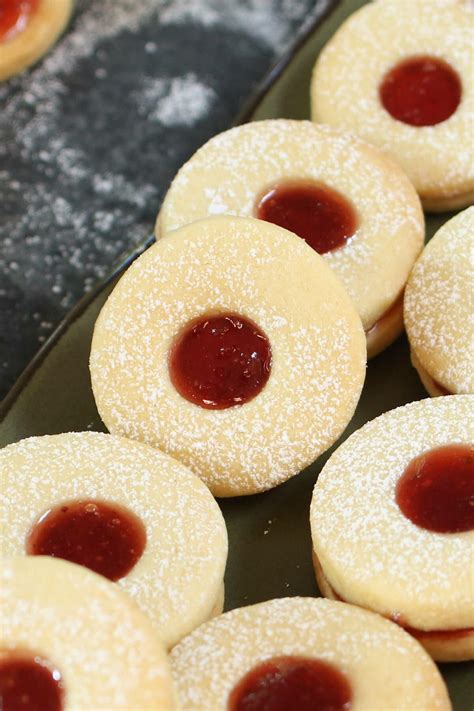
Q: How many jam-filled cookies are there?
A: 9